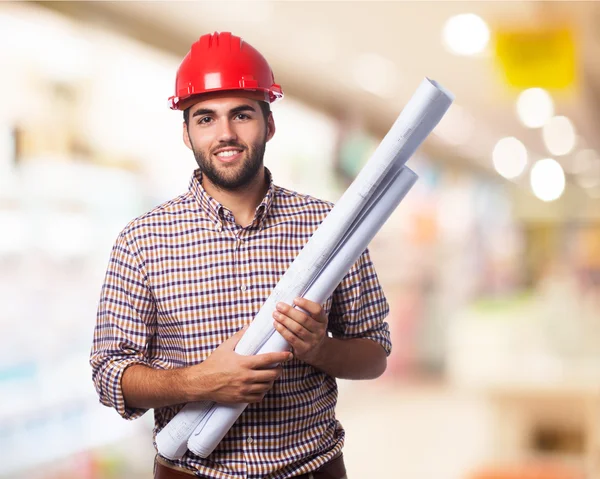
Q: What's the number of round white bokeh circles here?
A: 5